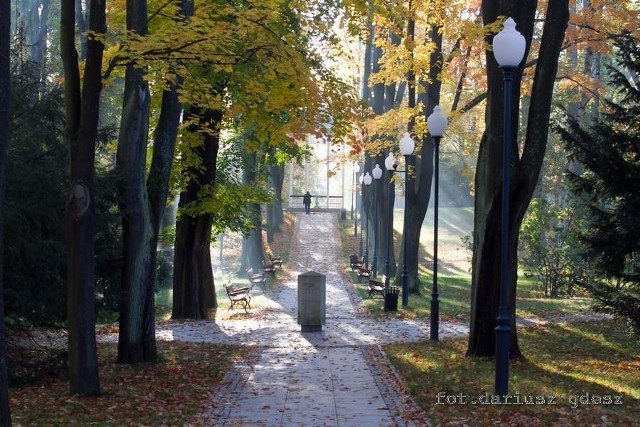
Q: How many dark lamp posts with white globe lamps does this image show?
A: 8